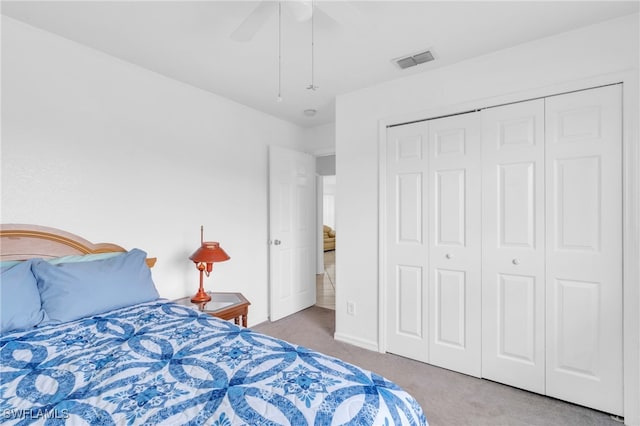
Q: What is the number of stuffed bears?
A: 0